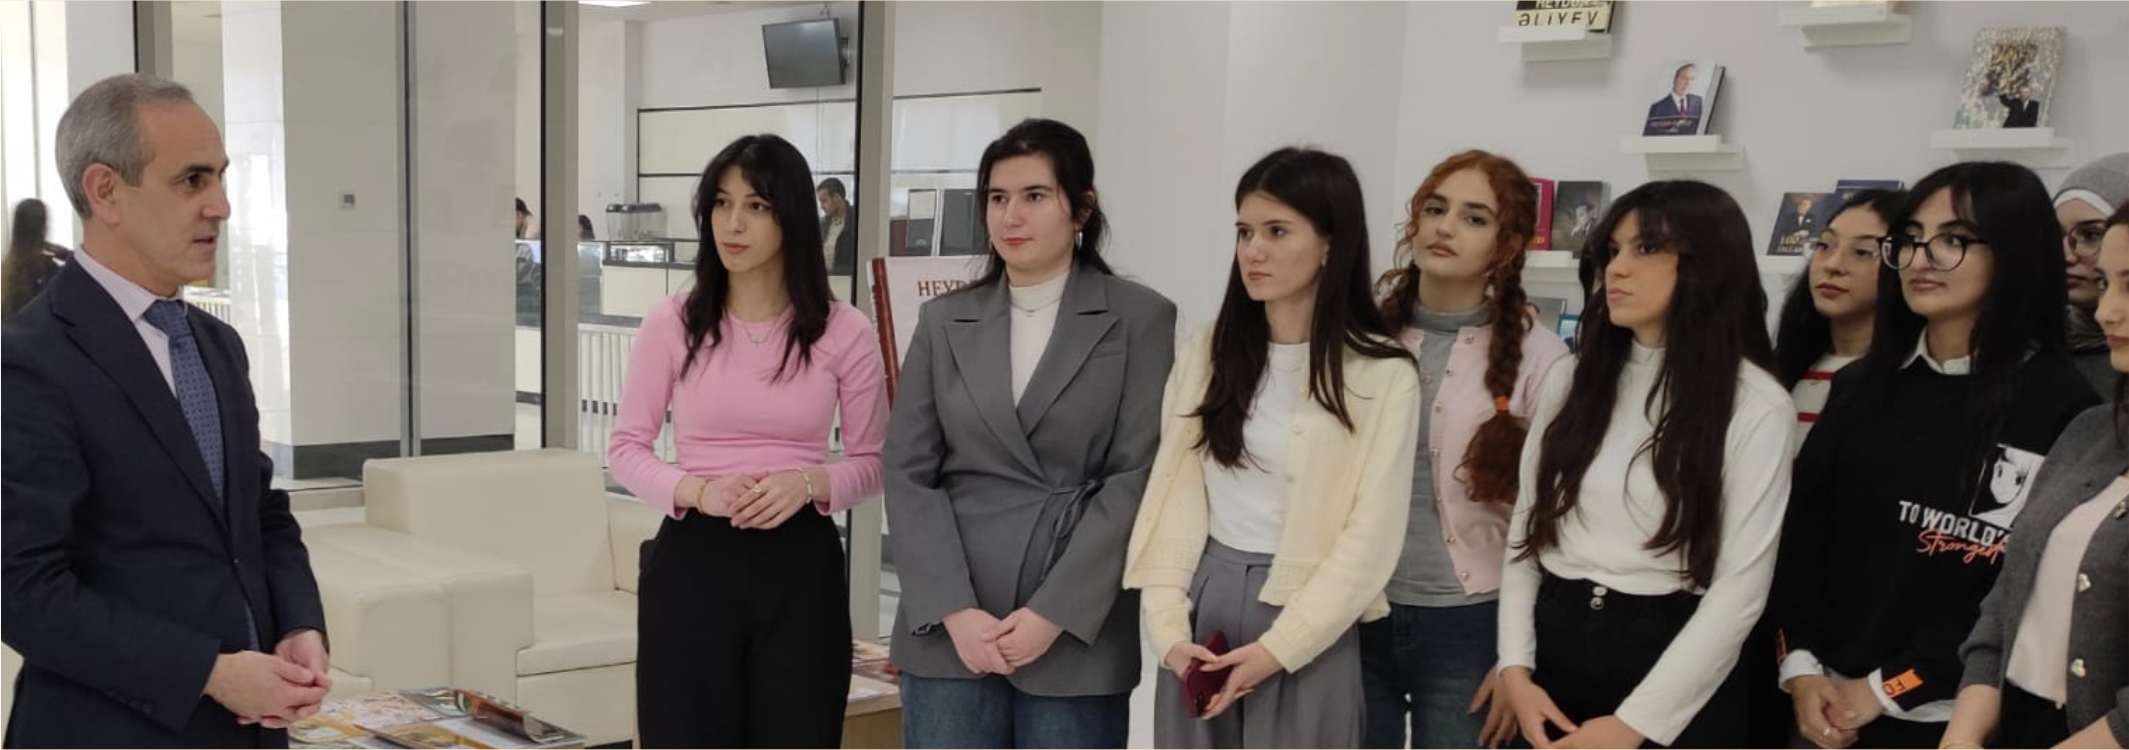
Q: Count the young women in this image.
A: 9